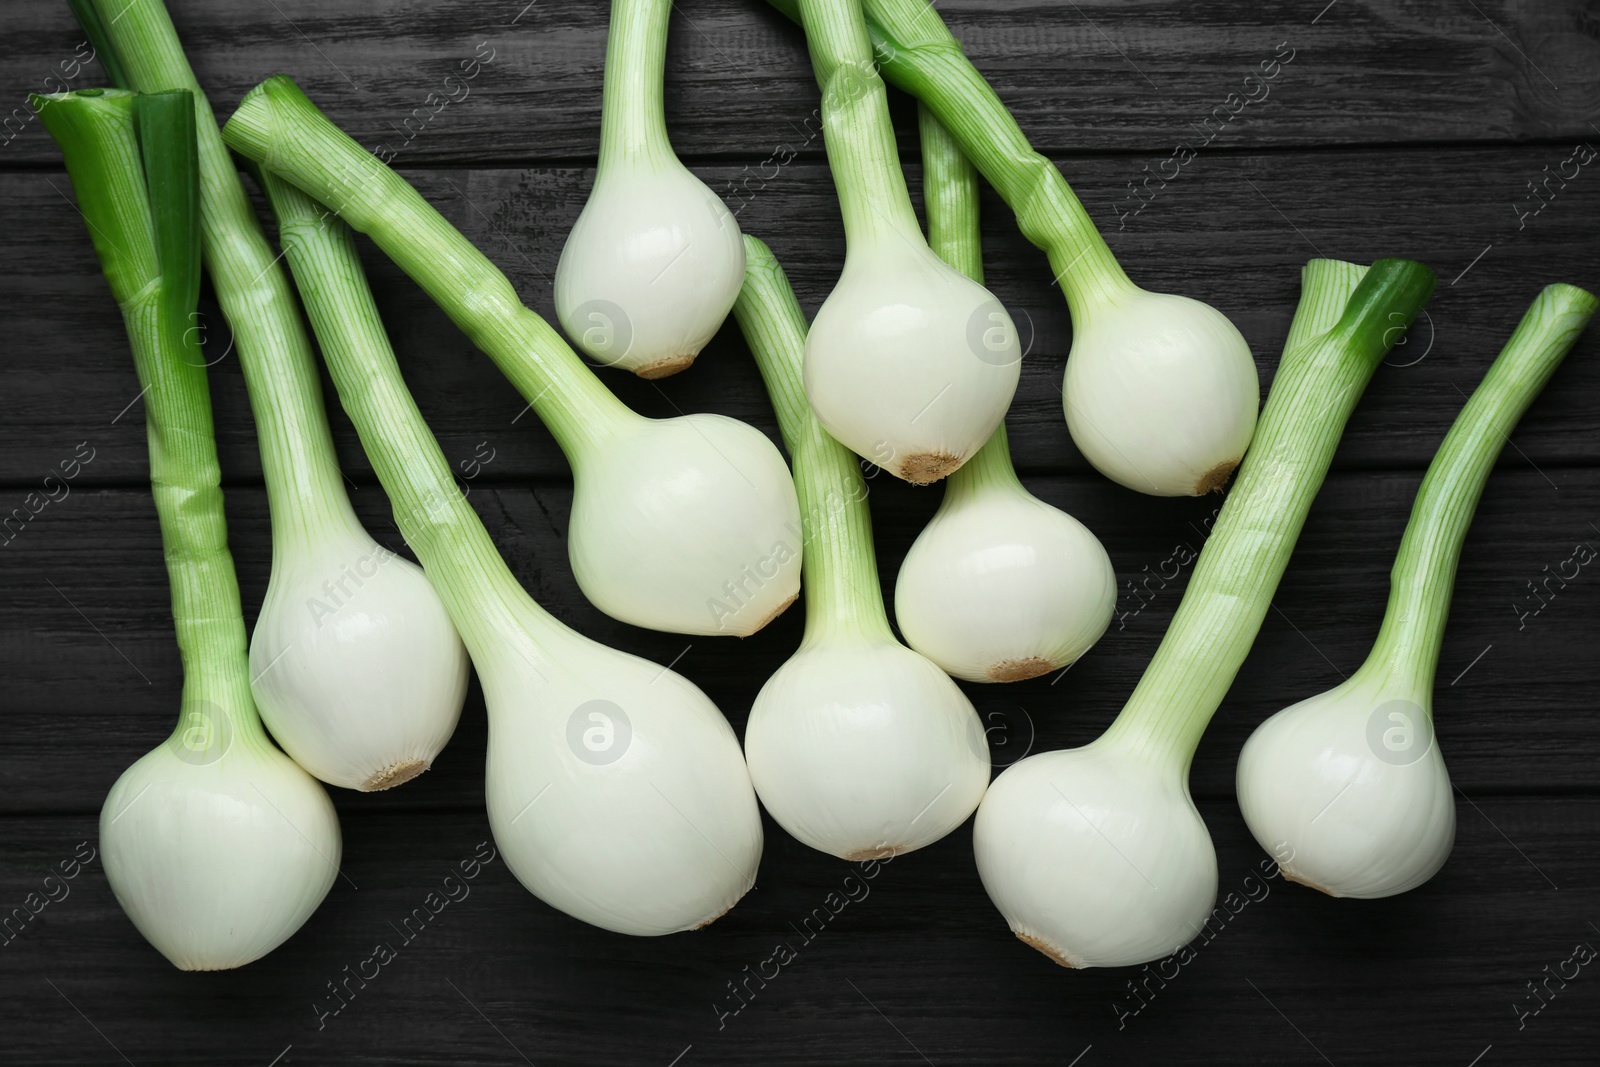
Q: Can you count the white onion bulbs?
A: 11